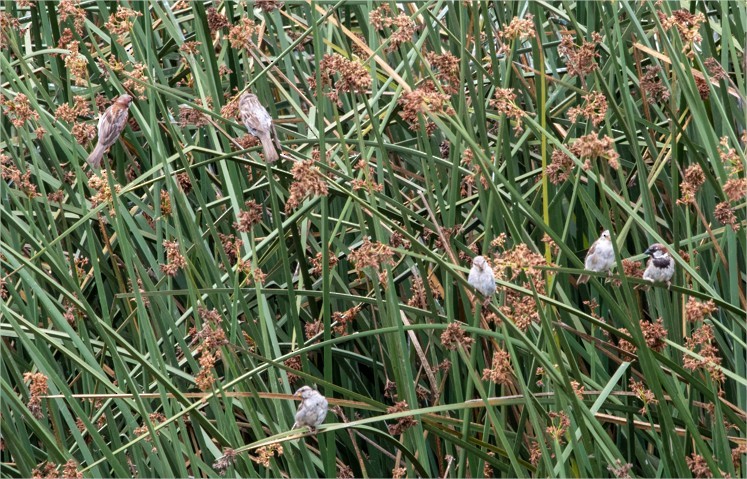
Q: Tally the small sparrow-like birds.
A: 6